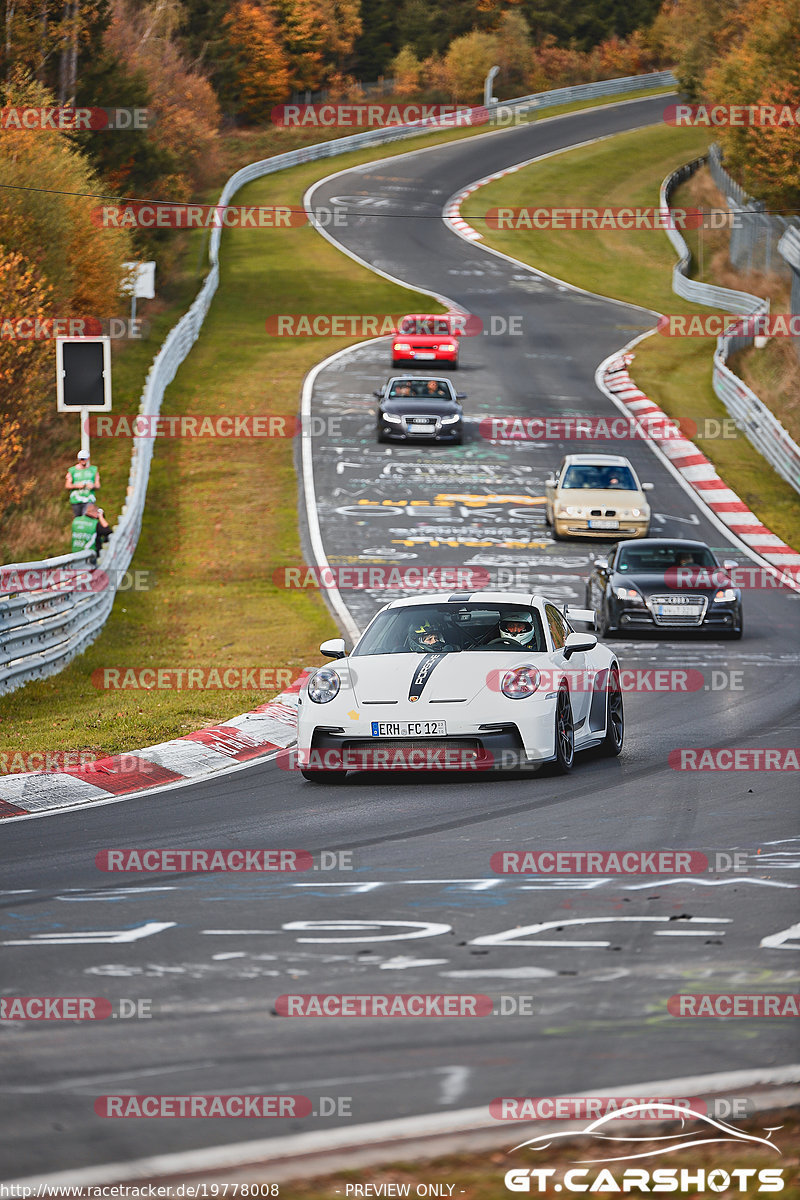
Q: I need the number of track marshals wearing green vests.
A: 2